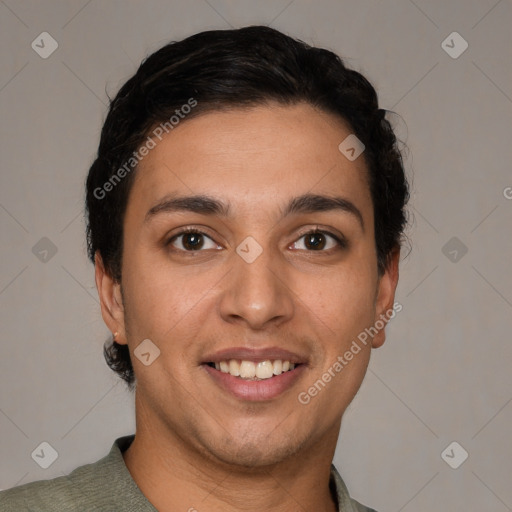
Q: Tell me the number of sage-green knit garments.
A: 1